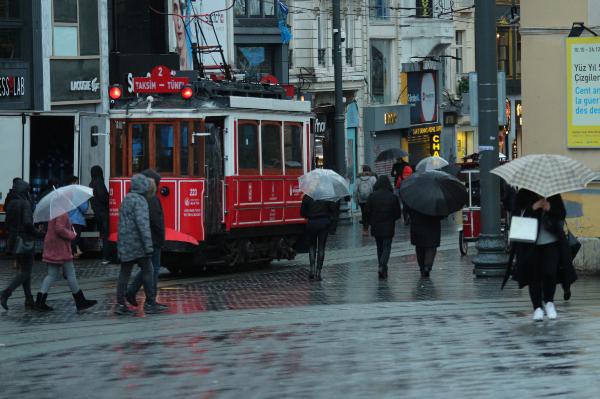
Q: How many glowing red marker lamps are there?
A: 2